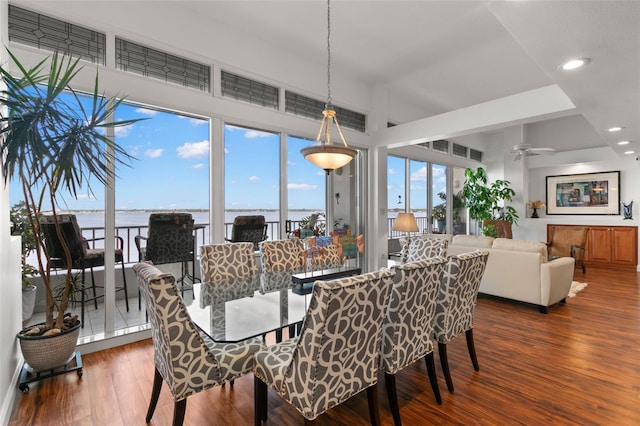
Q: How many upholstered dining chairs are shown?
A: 8